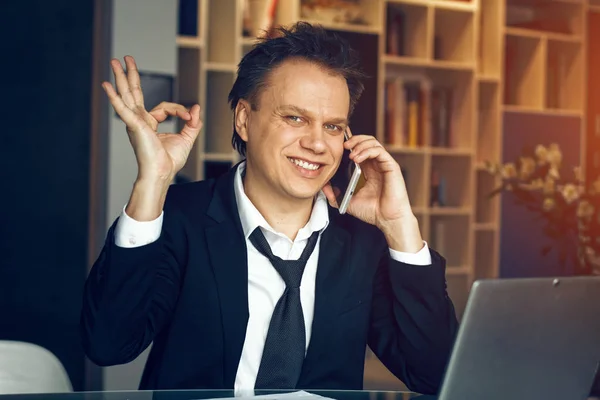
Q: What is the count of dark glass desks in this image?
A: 1